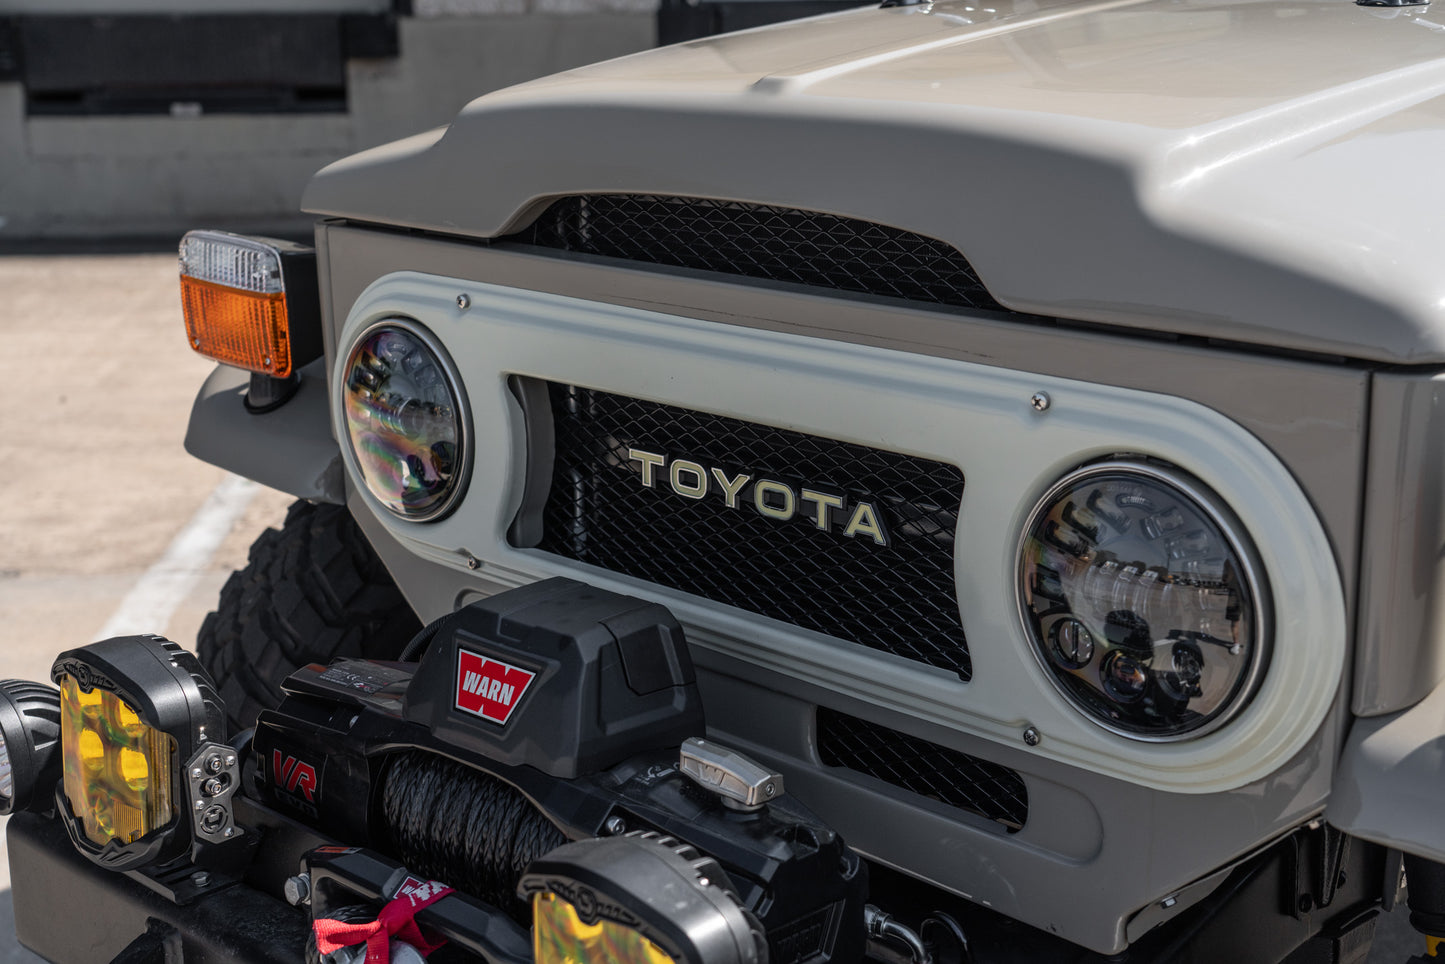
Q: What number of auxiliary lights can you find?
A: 3